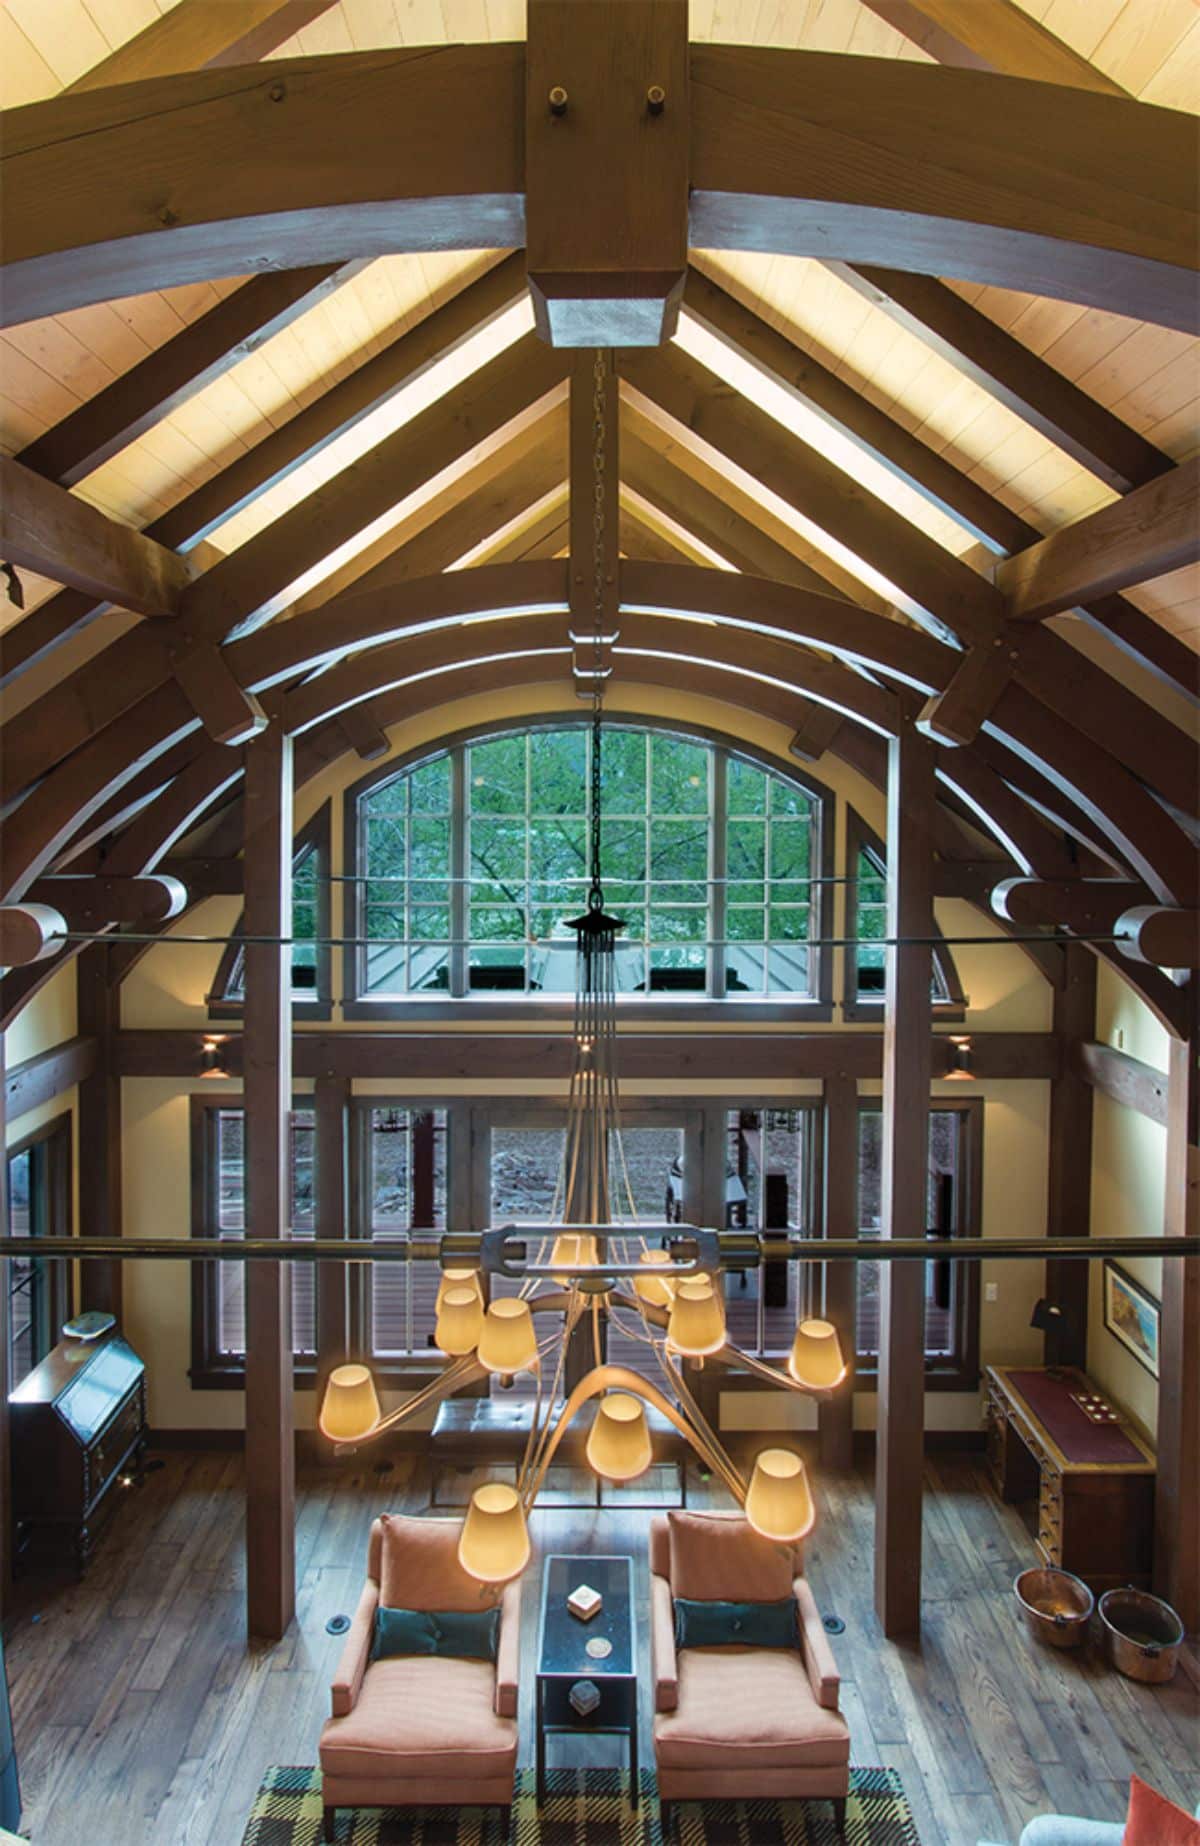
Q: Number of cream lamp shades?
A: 12